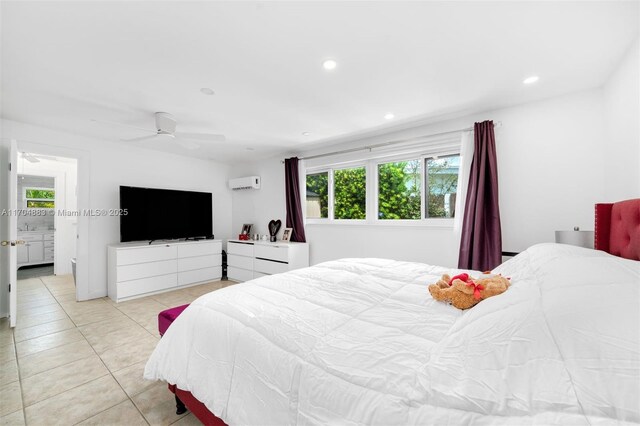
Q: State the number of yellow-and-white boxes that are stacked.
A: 0